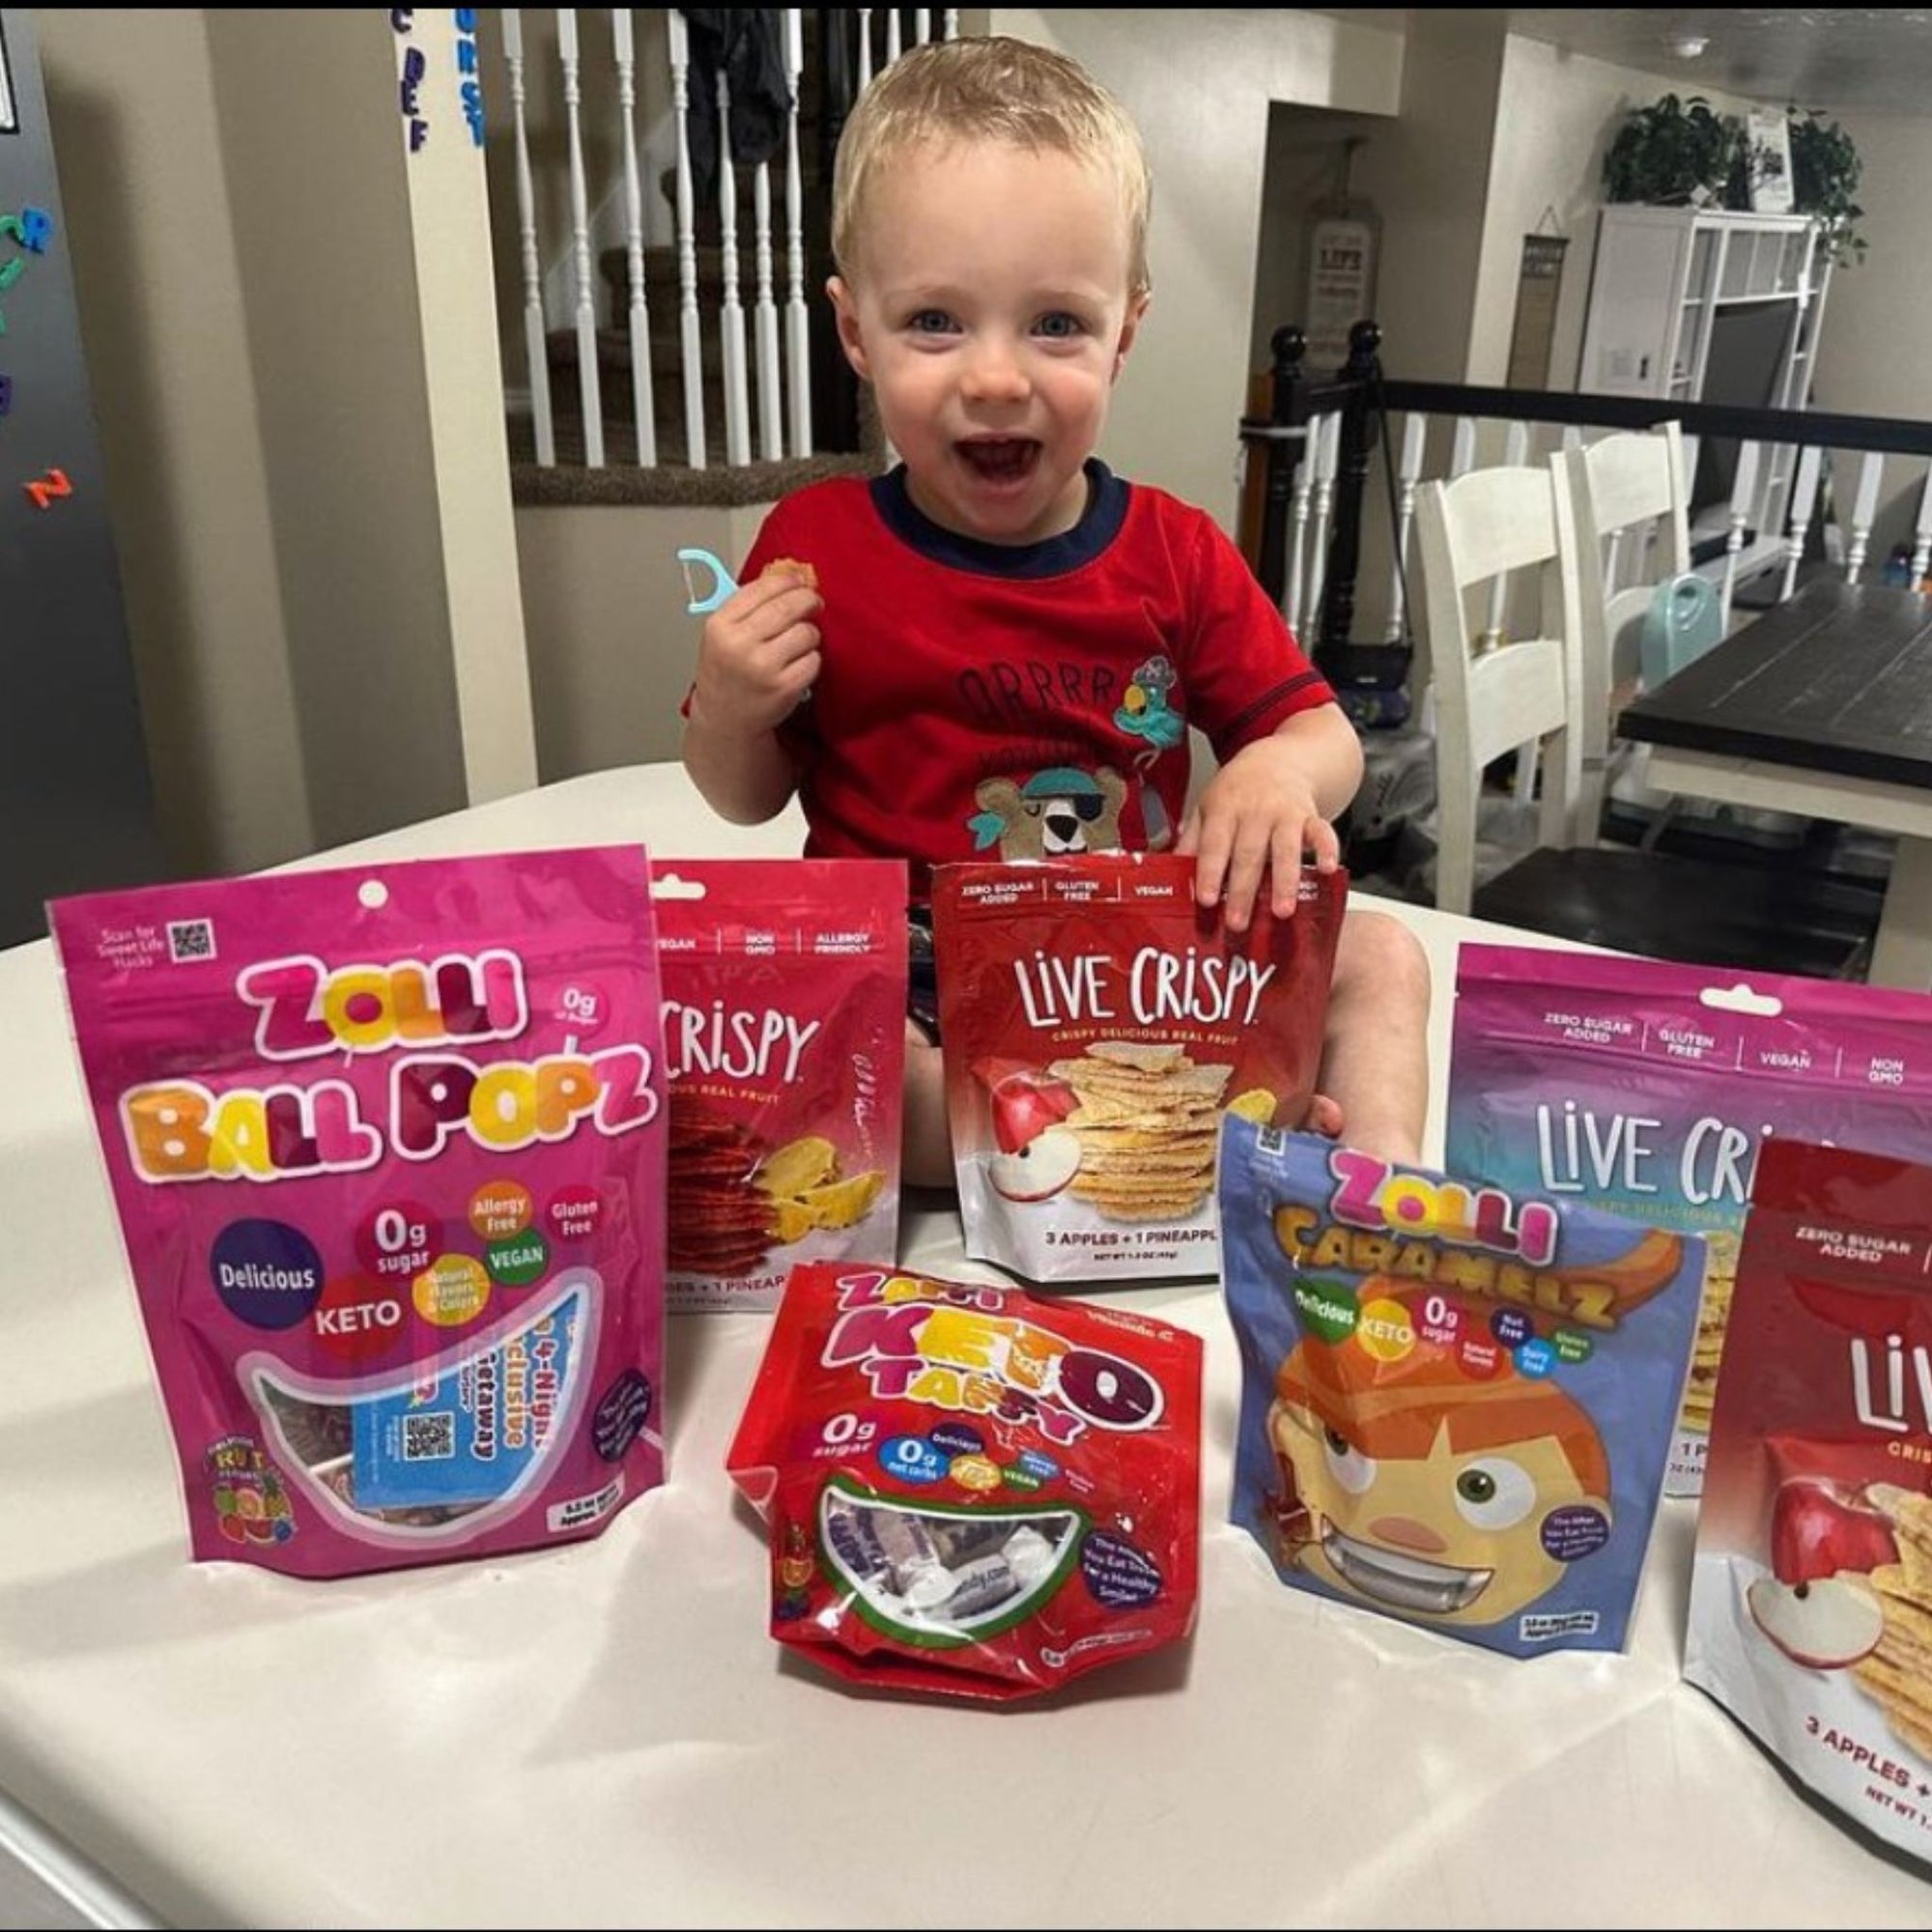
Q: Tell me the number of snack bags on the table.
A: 7